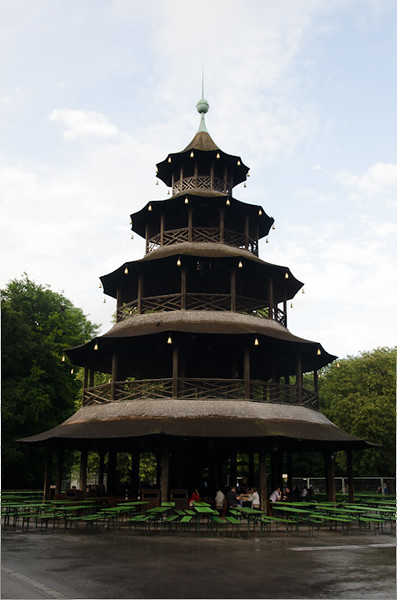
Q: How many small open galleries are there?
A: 4